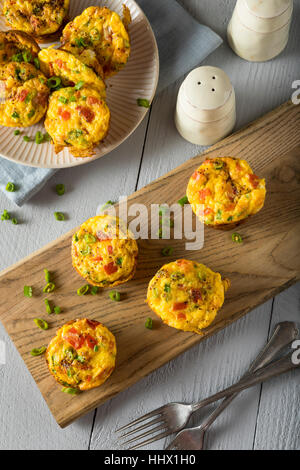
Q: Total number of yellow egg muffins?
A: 10